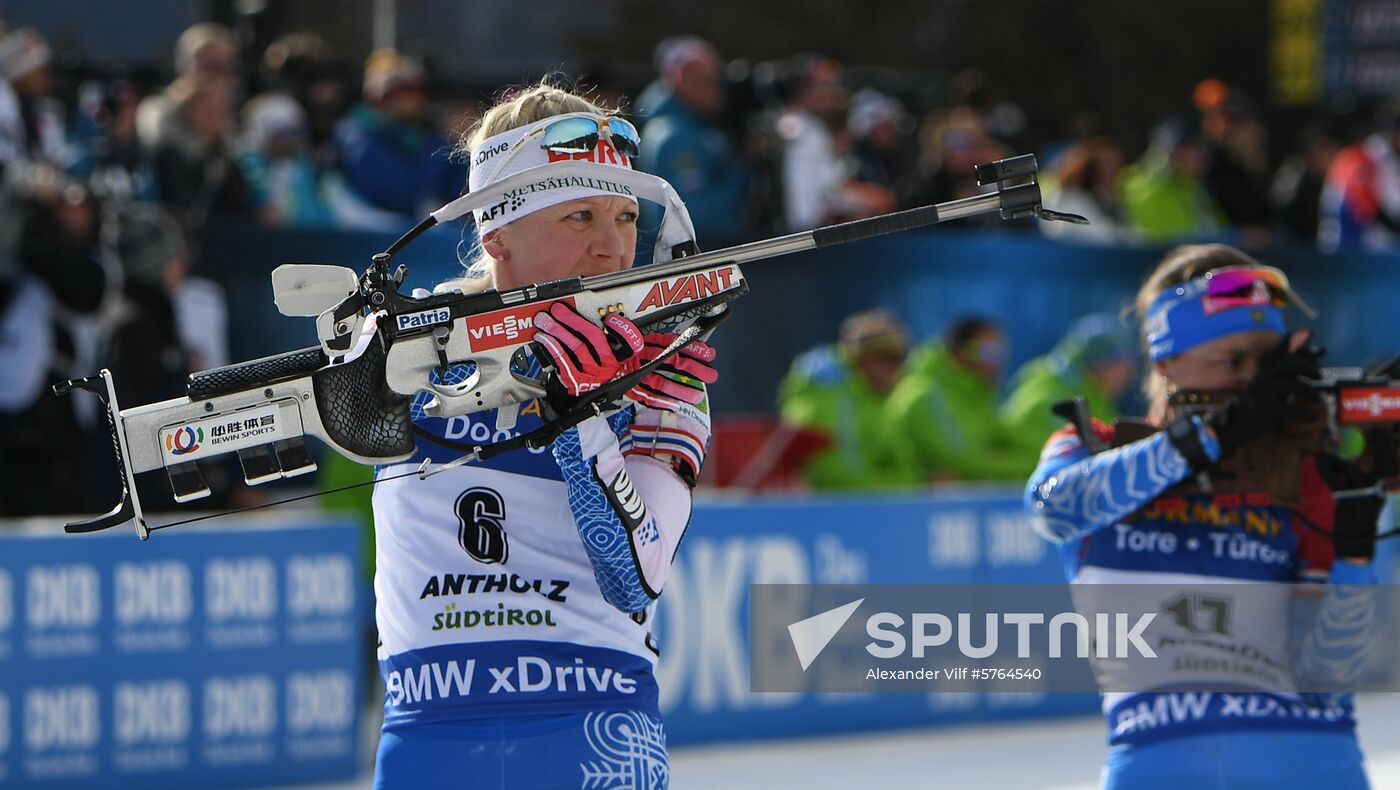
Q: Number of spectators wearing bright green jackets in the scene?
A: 4